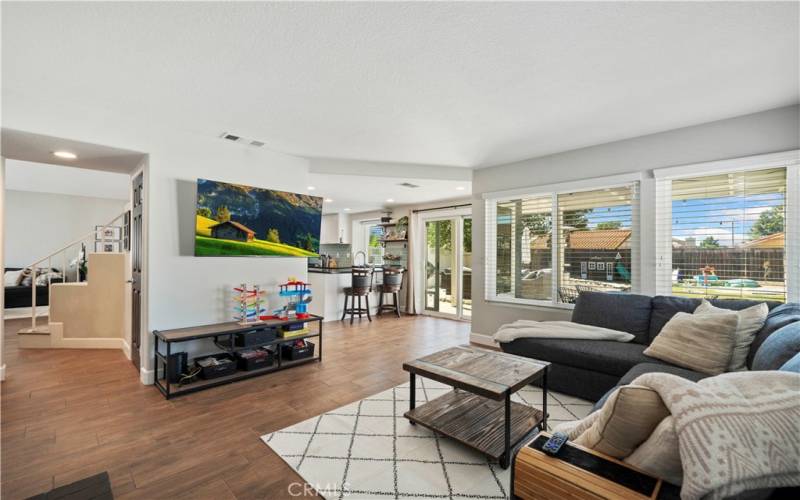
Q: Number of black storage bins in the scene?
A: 4